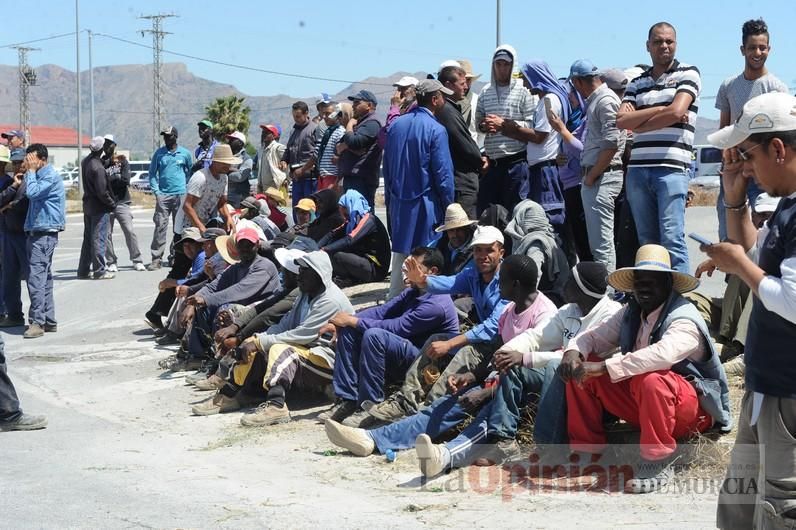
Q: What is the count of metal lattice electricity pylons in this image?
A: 2